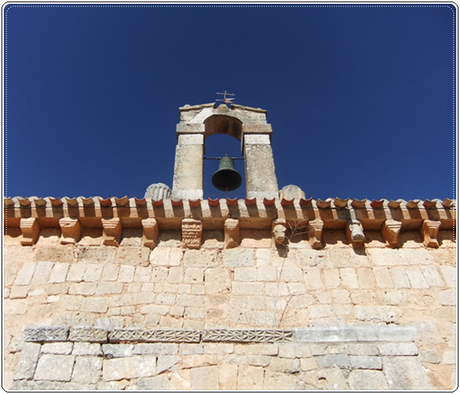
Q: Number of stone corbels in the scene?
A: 11